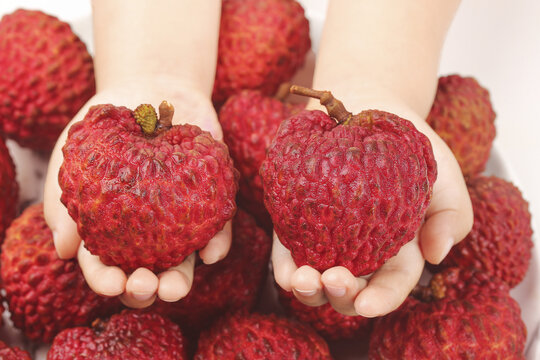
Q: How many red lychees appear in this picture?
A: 15